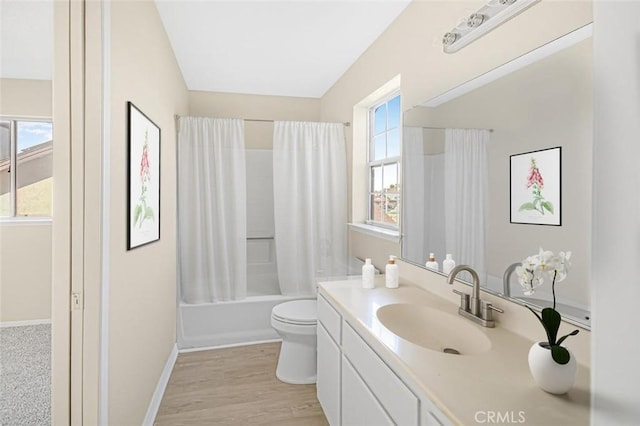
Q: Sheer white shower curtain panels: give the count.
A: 2